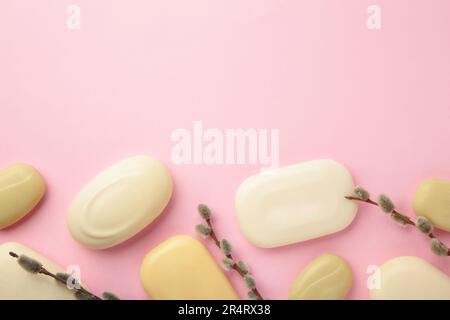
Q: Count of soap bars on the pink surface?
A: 8